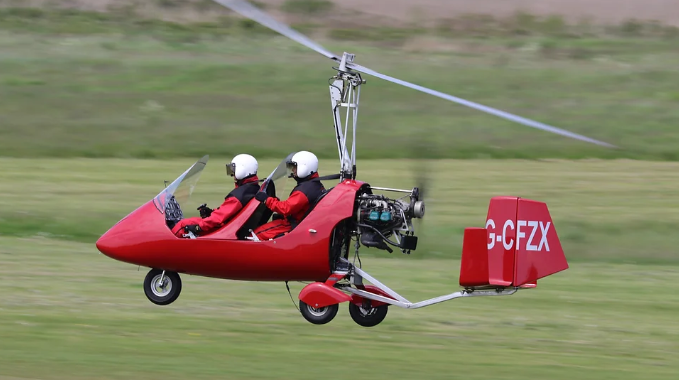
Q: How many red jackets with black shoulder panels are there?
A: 2